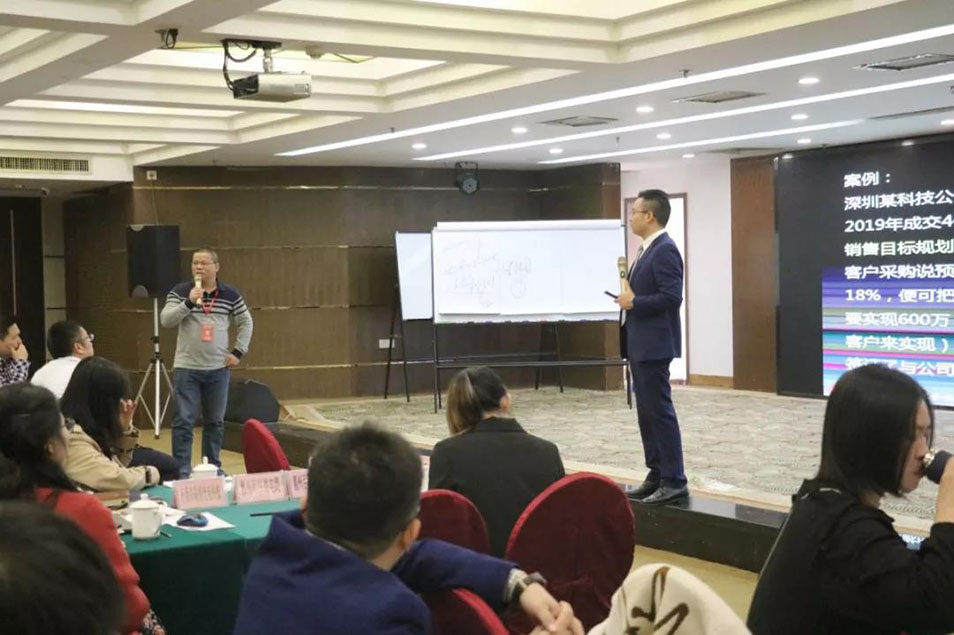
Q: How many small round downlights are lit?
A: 10